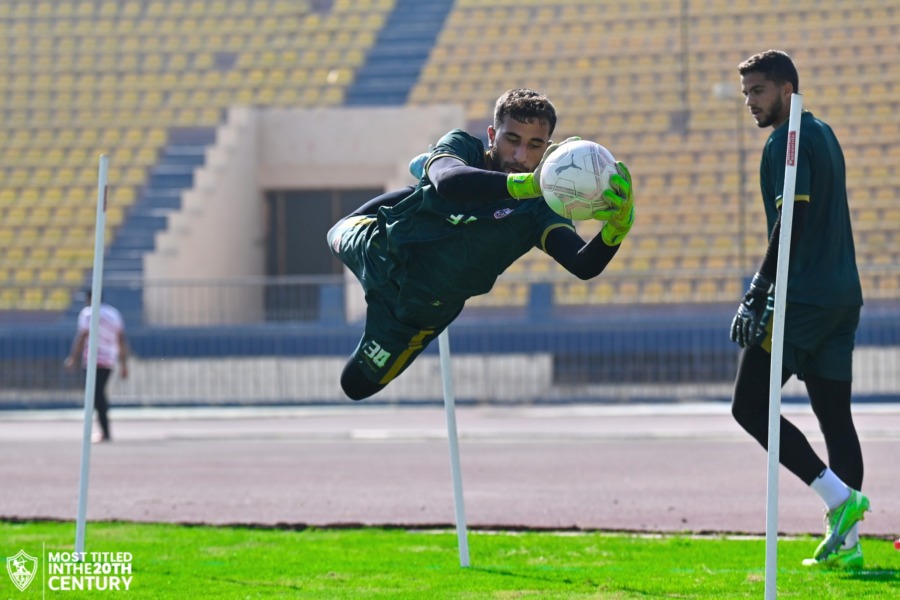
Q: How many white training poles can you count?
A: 3